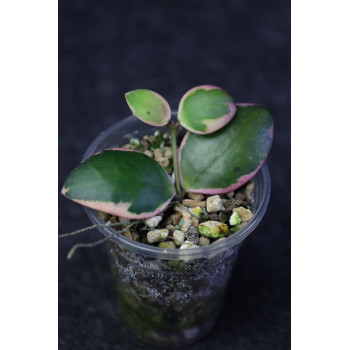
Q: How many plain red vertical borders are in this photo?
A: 0